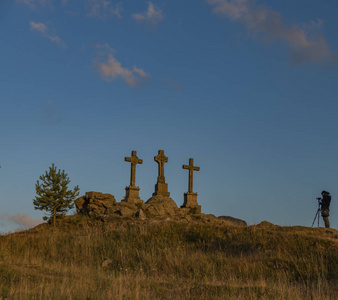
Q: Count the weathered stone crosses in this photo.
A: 3